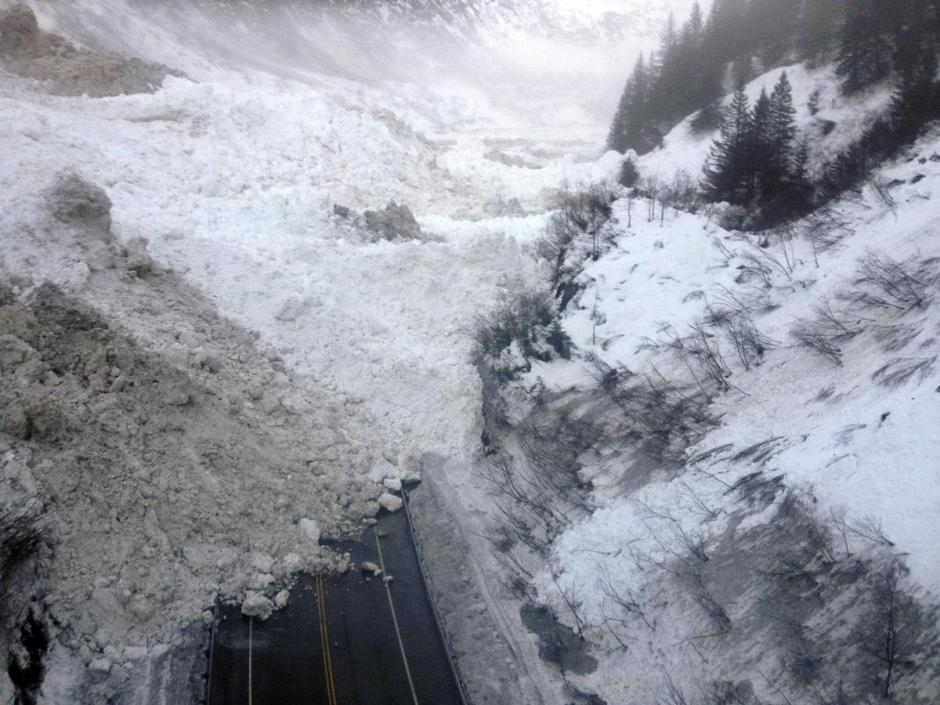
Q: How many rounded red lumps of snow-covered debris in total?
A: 0